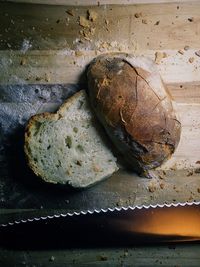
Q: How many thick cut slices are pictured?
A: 1